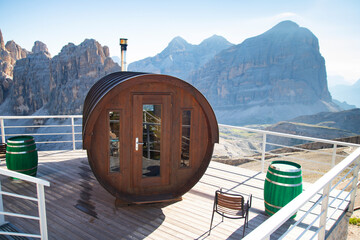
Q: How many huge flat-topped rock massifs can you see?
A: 1